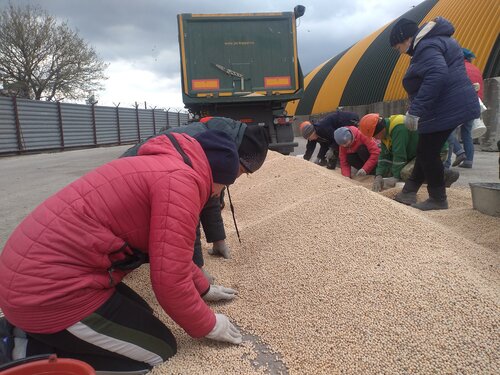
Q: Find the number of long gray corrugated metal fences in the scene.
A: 1